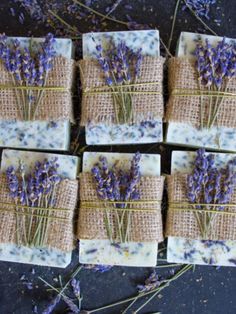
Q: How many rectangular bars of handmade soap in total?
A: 6